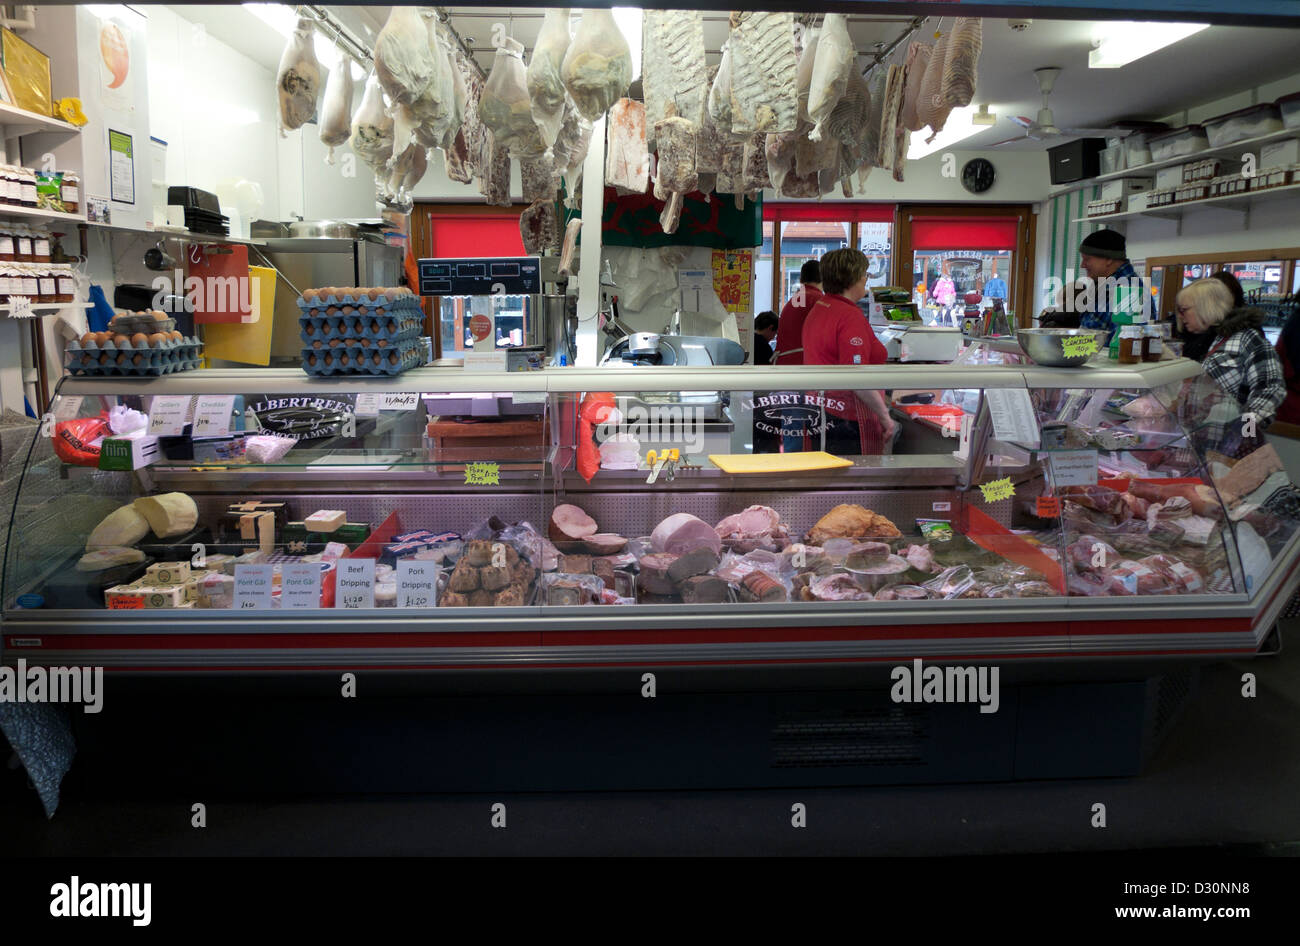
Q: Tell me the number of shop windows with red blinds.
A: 3